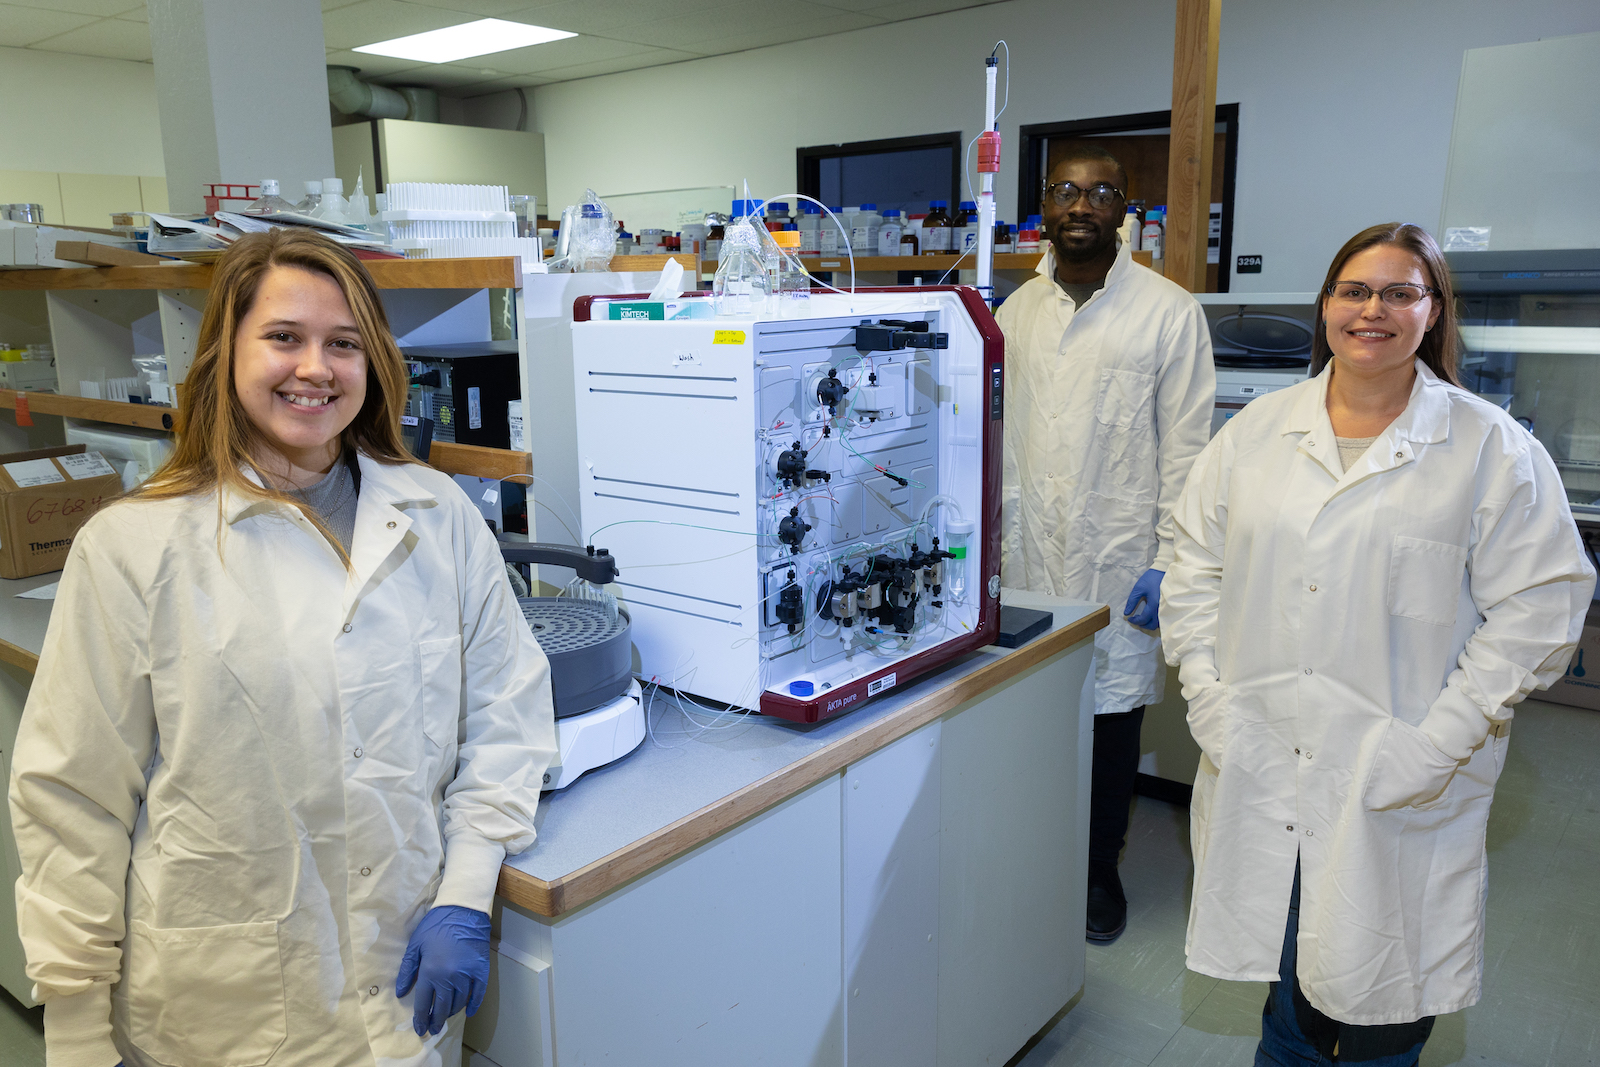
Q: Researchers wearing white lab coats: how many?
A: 3